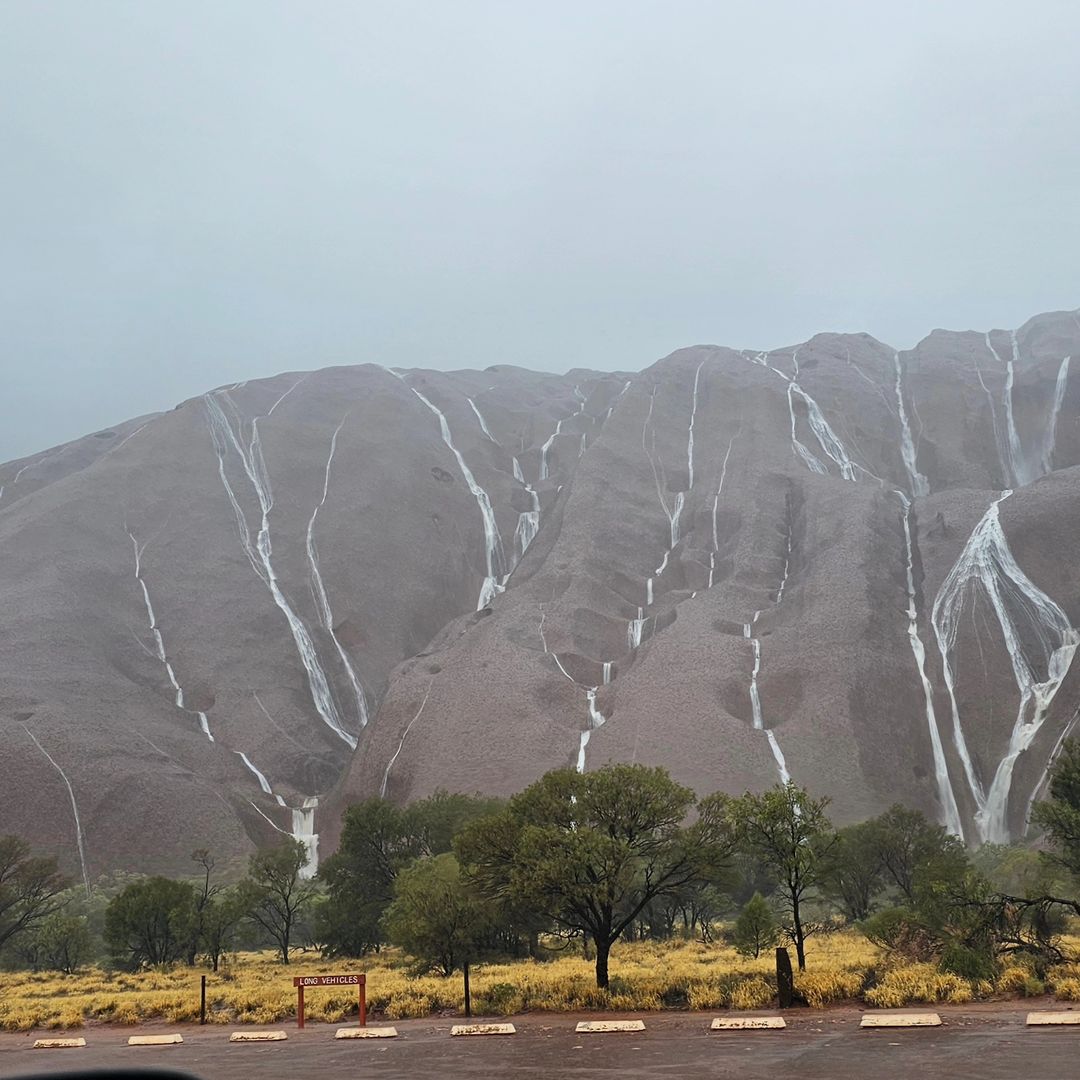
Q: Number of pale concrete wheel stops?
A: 9